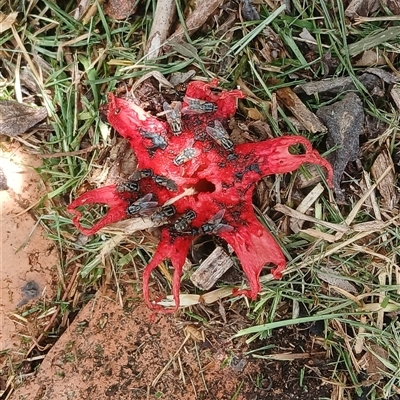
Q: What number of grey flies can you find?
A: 11